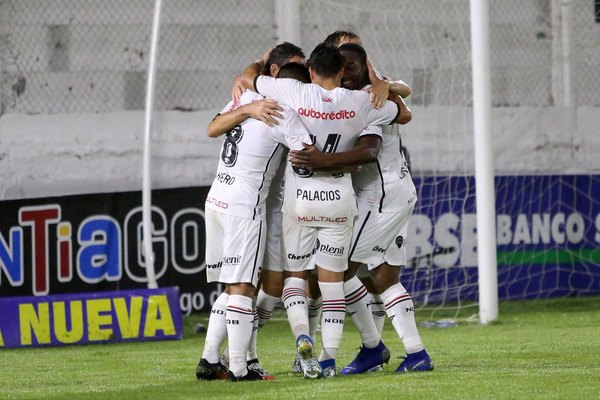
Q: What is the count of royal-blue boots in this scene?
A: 2